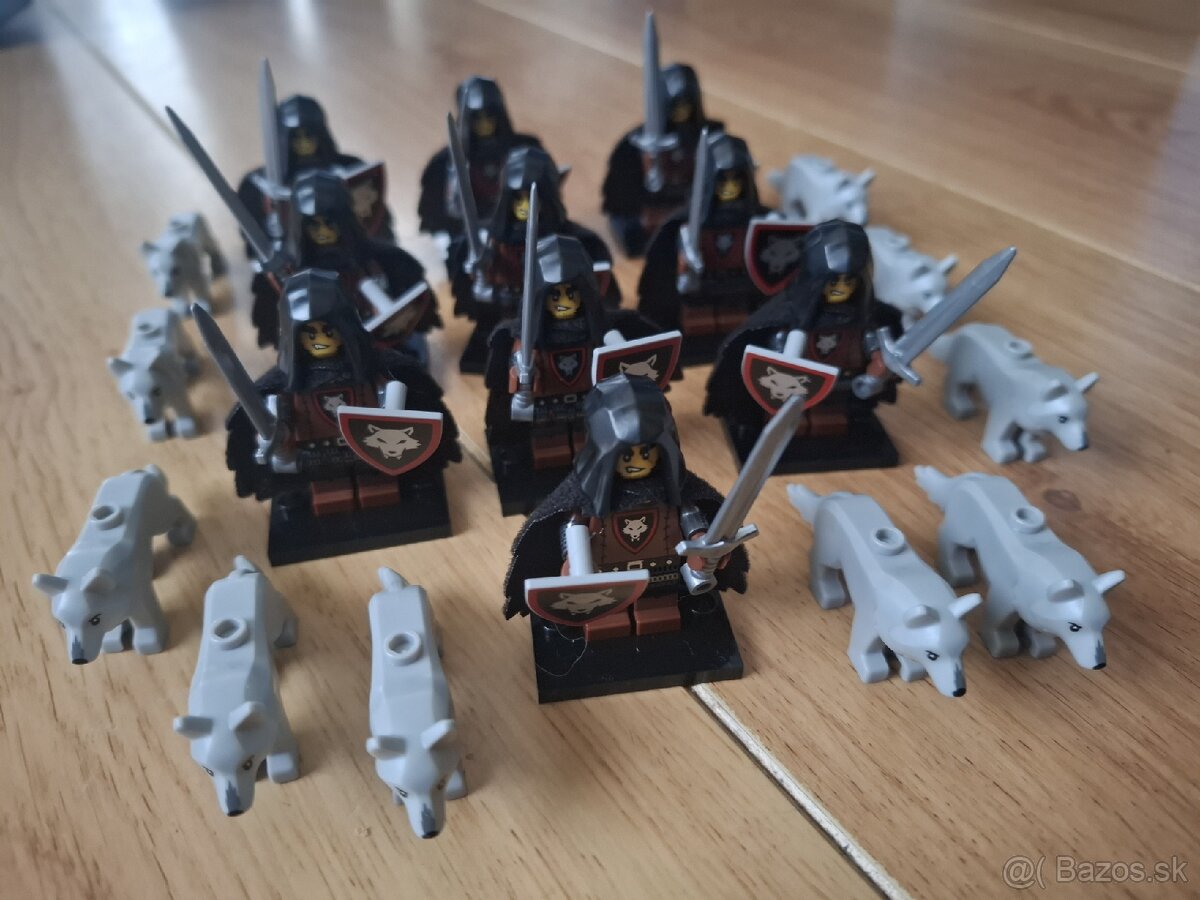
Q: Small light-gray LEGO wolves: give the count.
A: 10